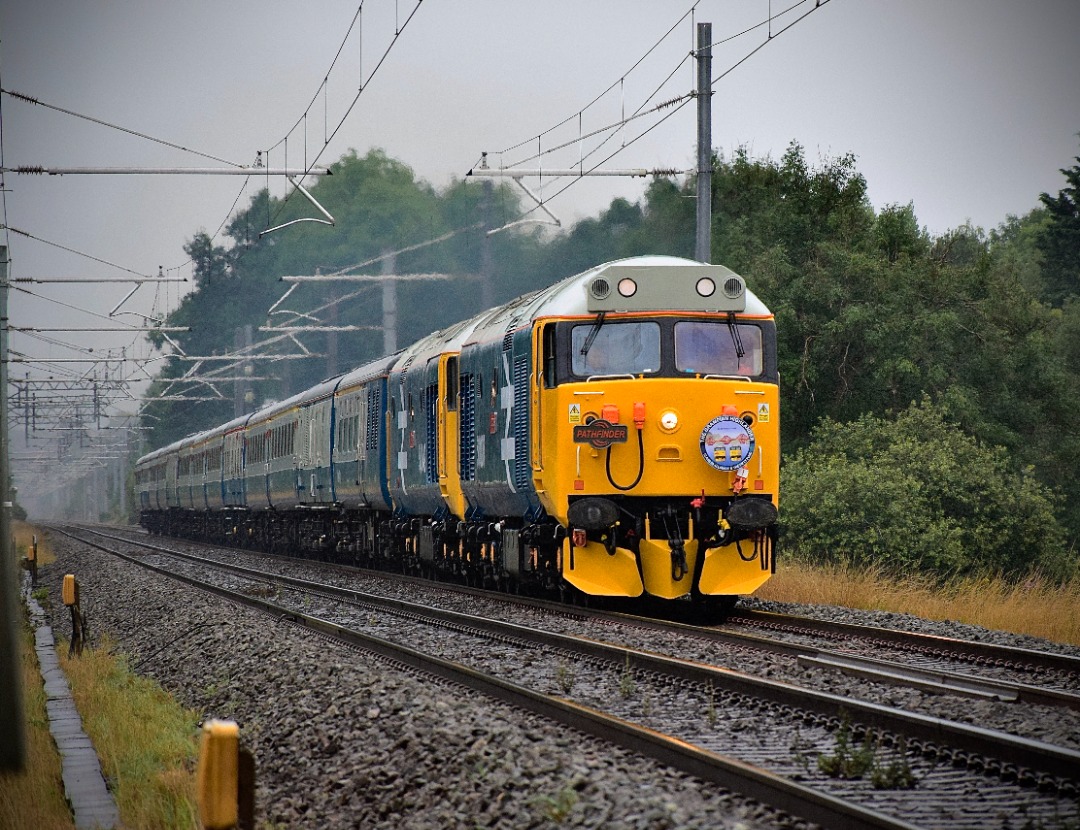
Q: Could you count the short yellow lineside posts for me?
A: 3